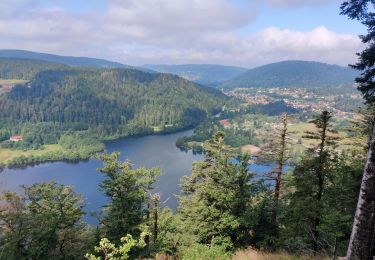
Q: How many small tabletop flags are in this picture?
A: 0